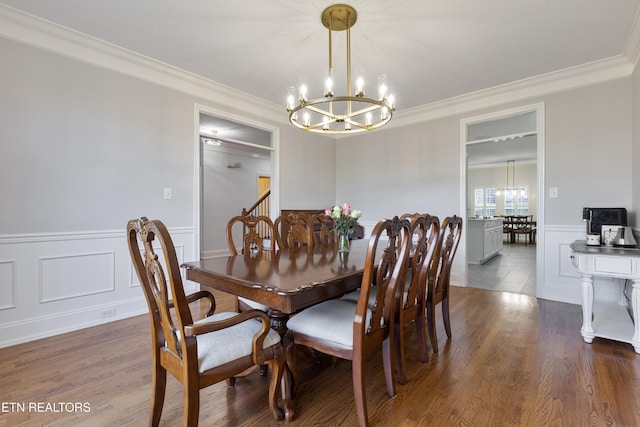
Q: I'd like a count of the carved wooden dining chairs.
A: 8